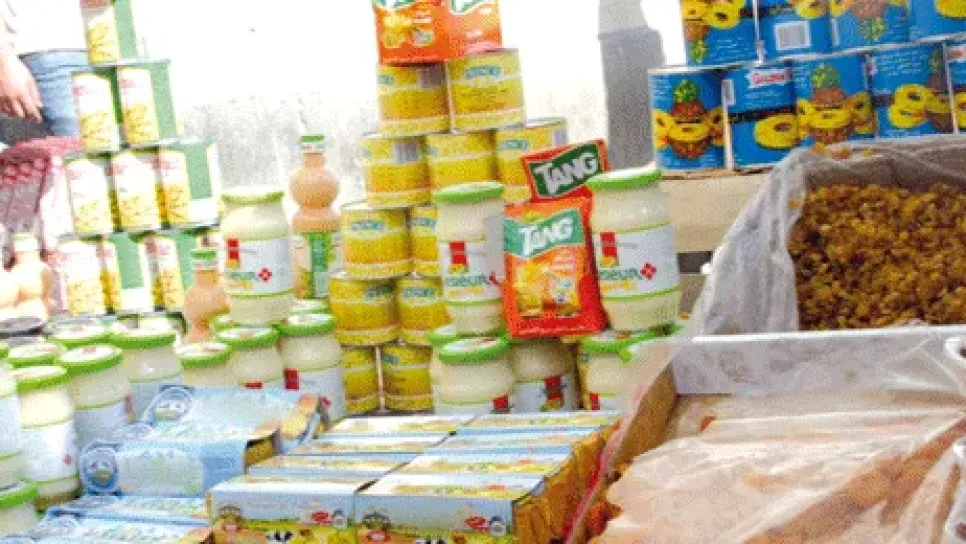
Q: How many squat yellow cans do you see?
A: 11